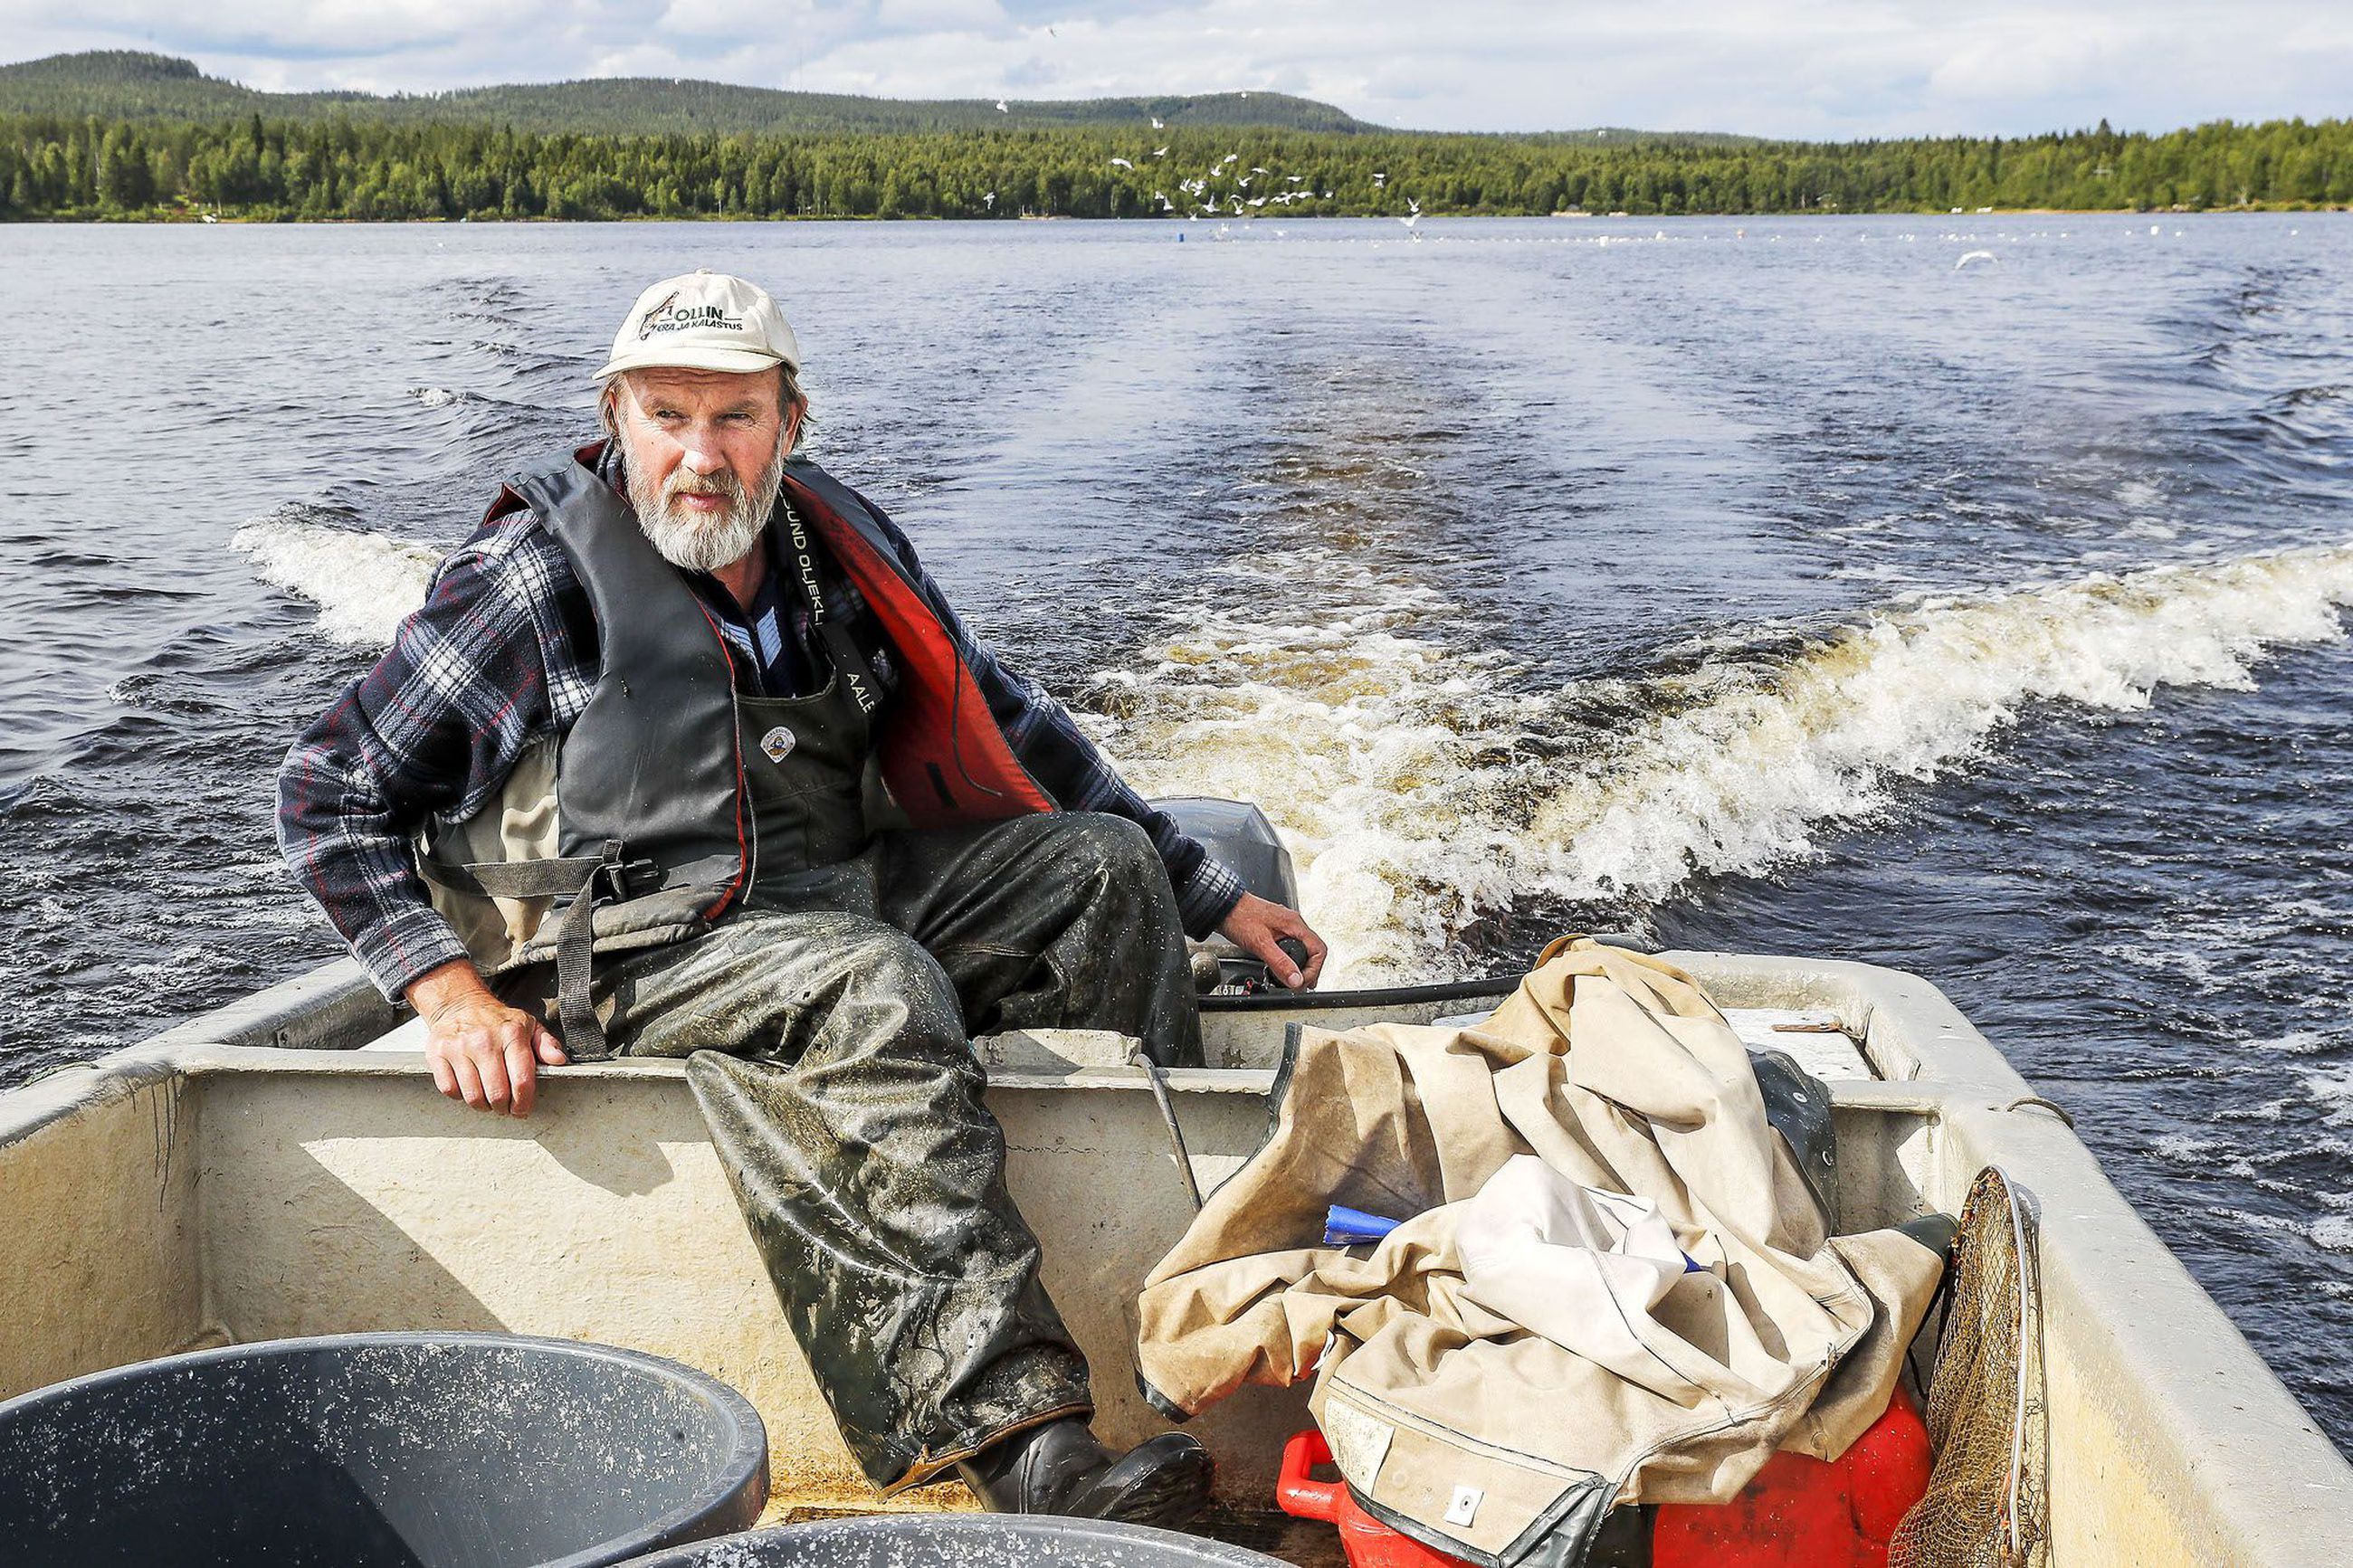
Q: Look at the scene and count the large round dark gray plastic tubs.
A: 2